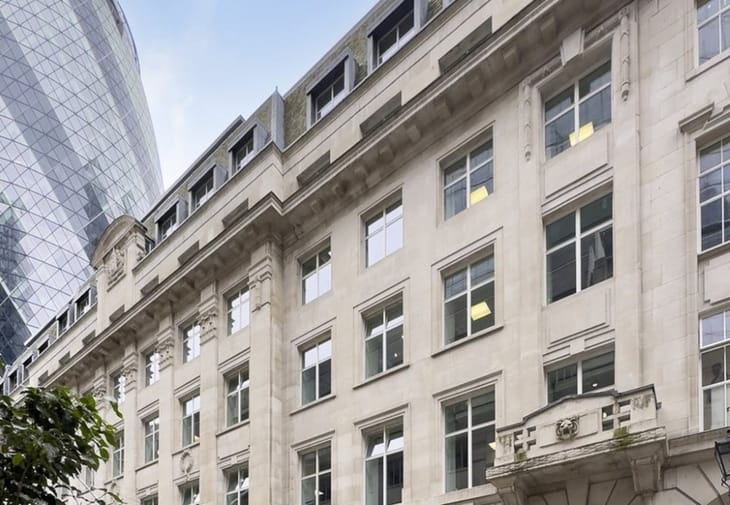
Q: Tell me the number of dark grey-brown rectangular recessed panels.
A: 10